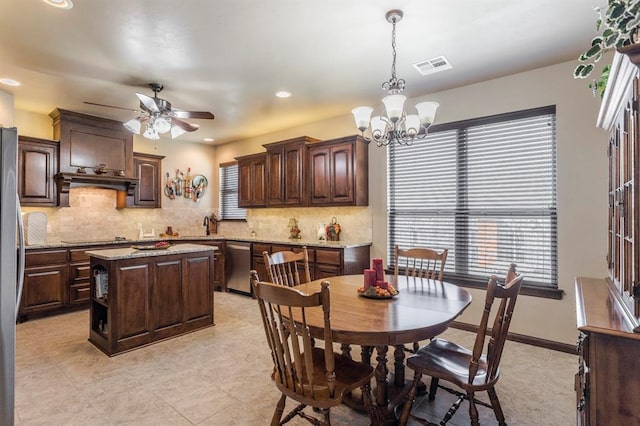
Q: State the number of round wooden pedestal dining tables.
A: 1